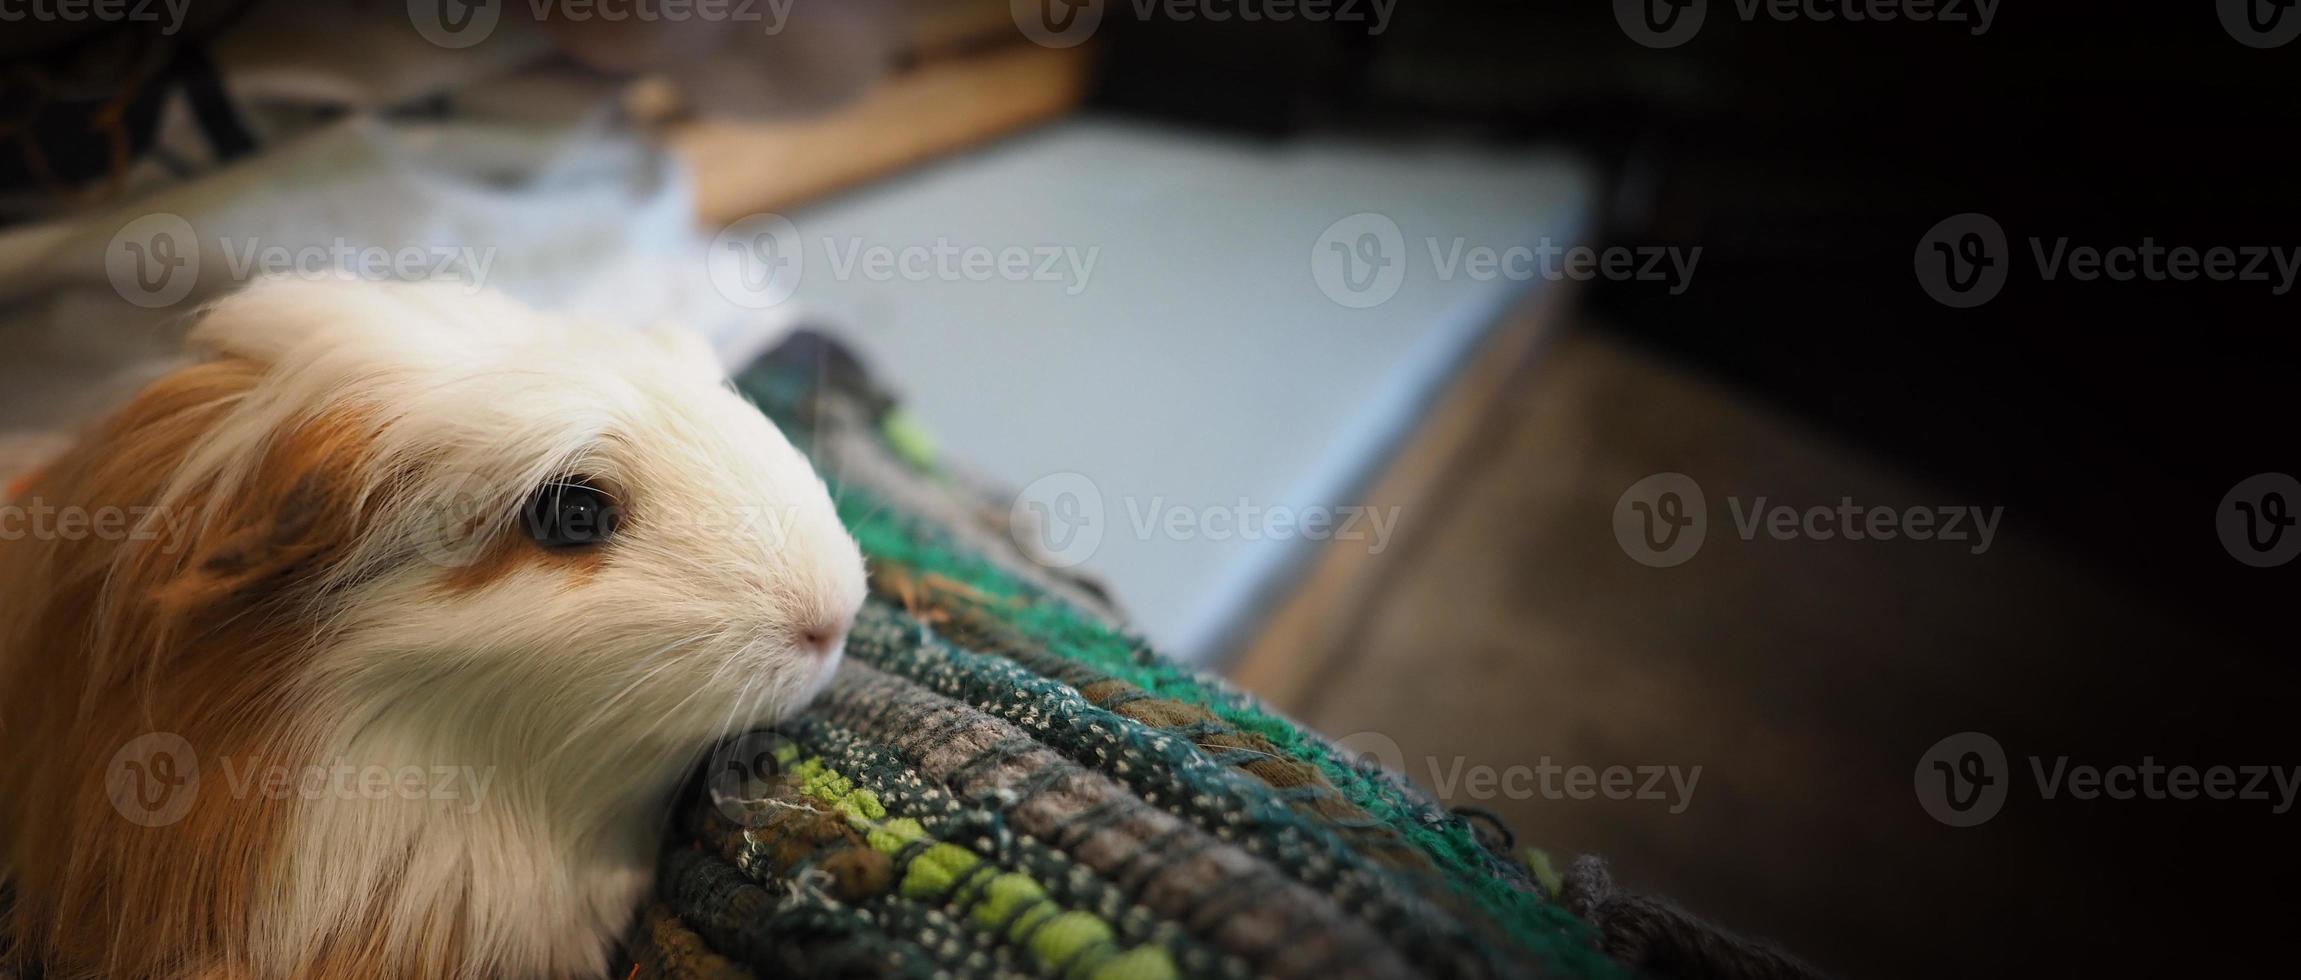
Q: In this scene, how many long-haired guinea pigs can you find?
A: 1